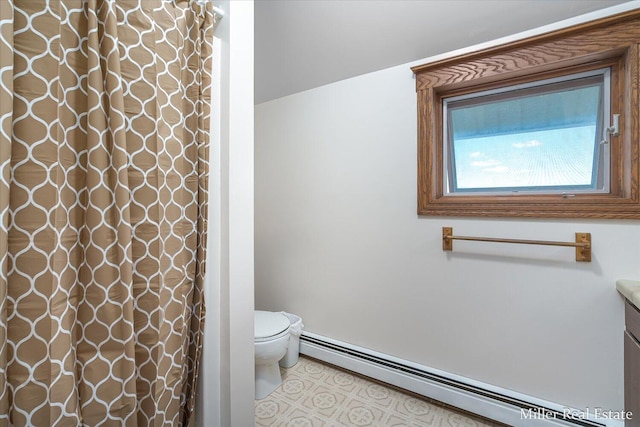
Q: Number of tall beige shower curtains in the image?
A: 1